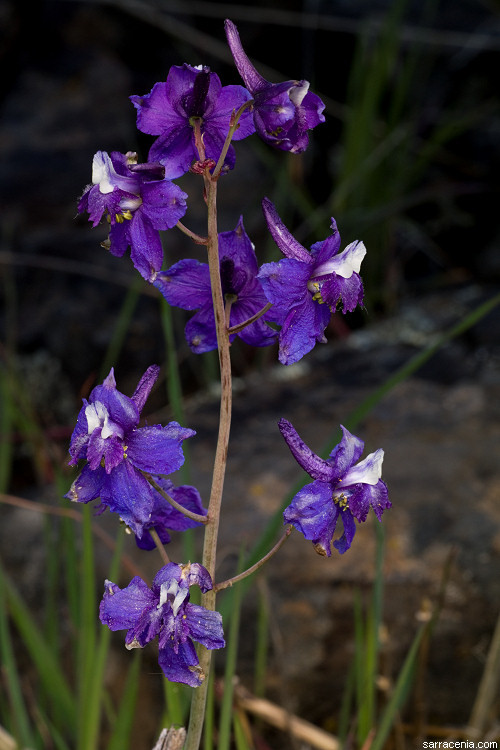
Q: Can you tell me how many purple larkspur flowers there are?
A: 9